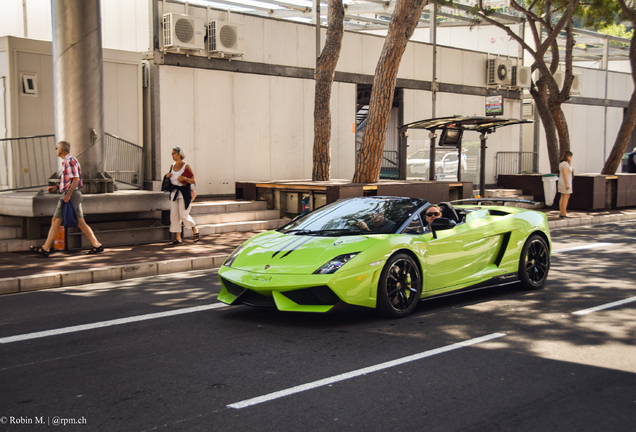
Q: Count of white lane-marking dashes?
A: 4